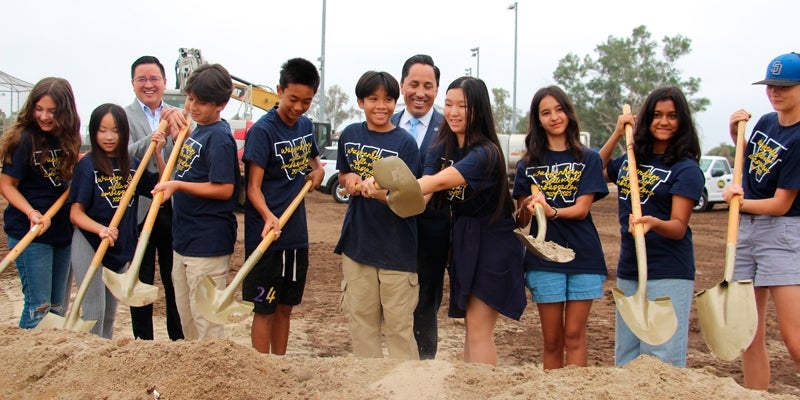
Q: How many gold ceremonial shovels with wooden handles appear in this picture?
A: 8